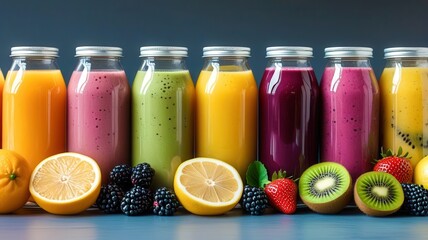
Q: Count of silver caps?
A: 7